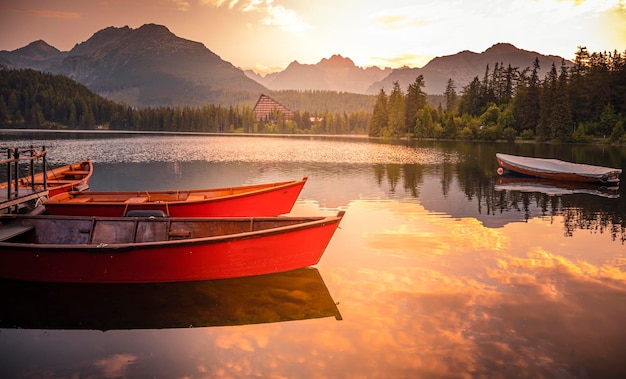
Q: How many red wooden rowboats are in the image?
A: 3